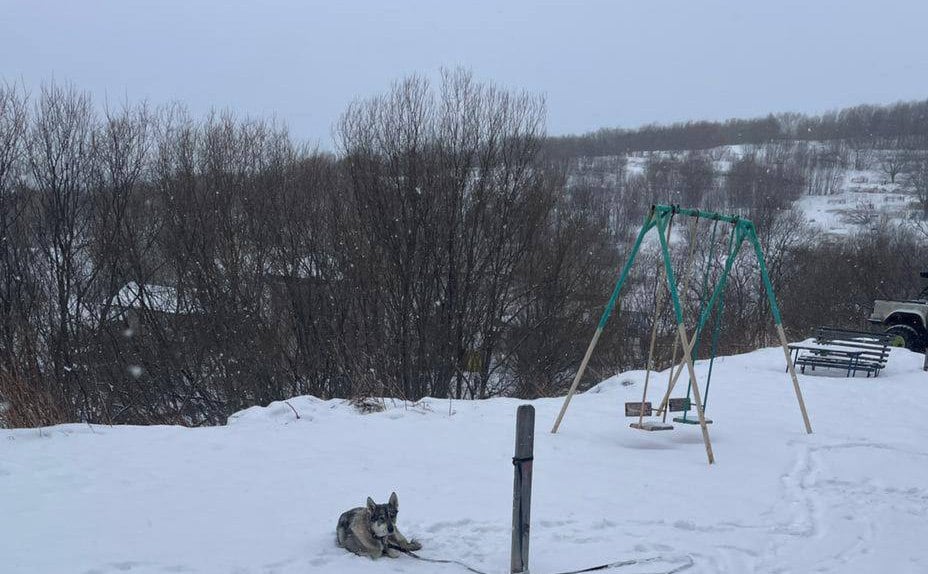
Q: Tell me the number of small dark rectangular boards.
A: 2